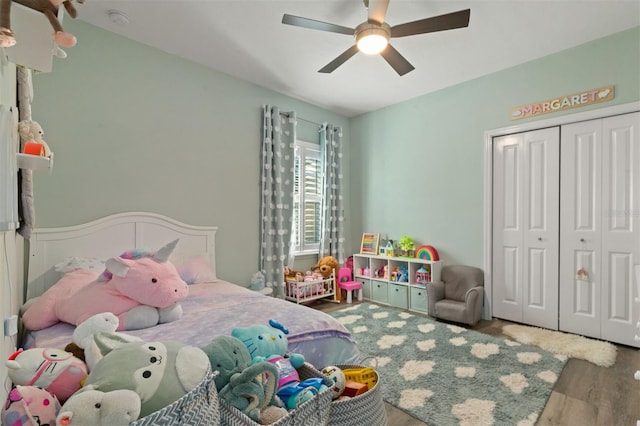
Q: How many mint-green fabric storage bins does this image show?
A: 4